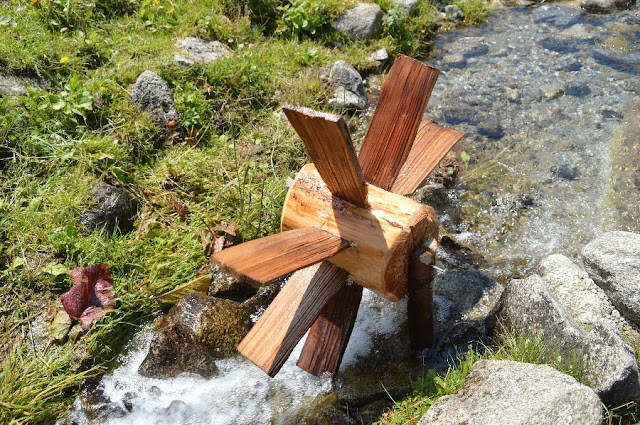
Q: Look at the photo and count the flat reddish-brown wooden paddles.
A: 6